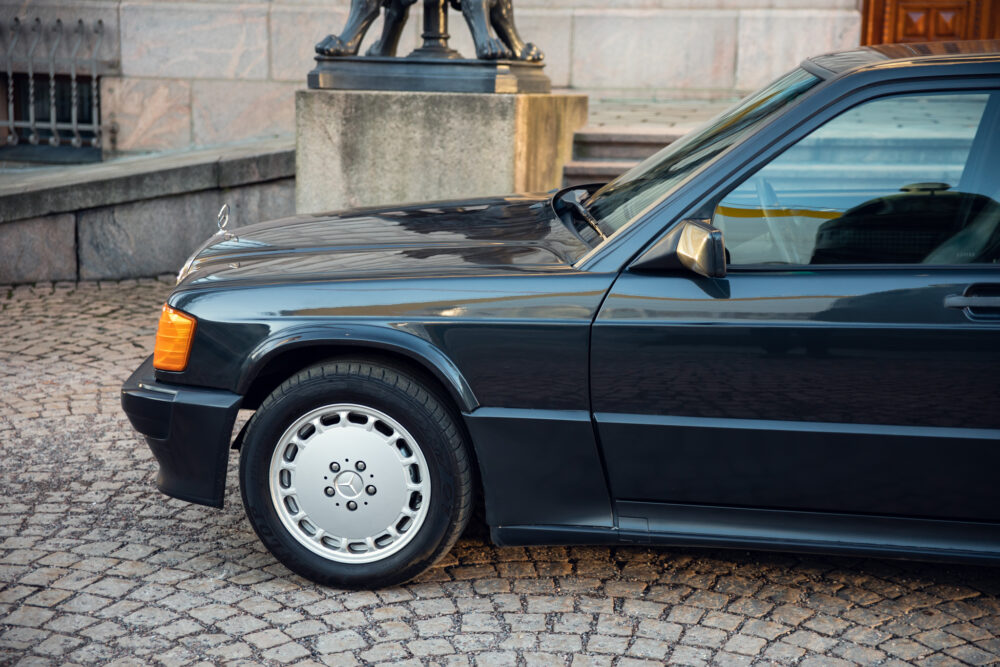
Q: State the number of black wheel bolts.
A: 5